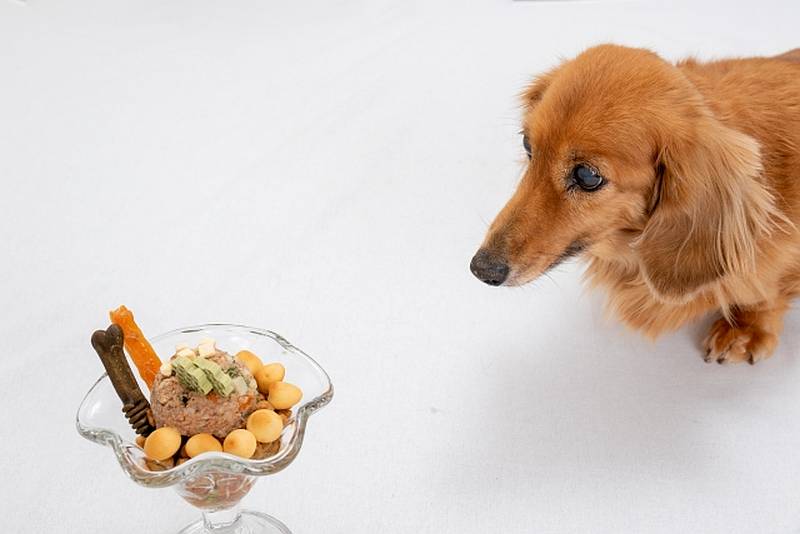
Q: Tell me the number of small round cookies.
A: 7